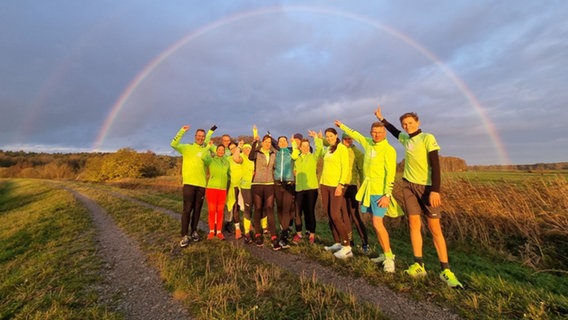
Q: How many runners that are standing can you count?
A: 13